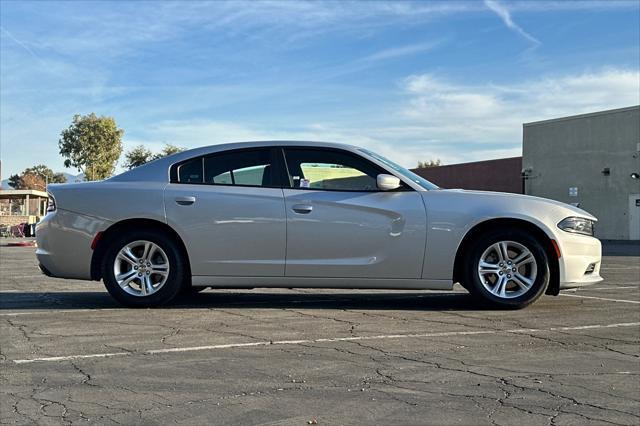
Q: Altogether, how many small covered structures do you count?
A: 1